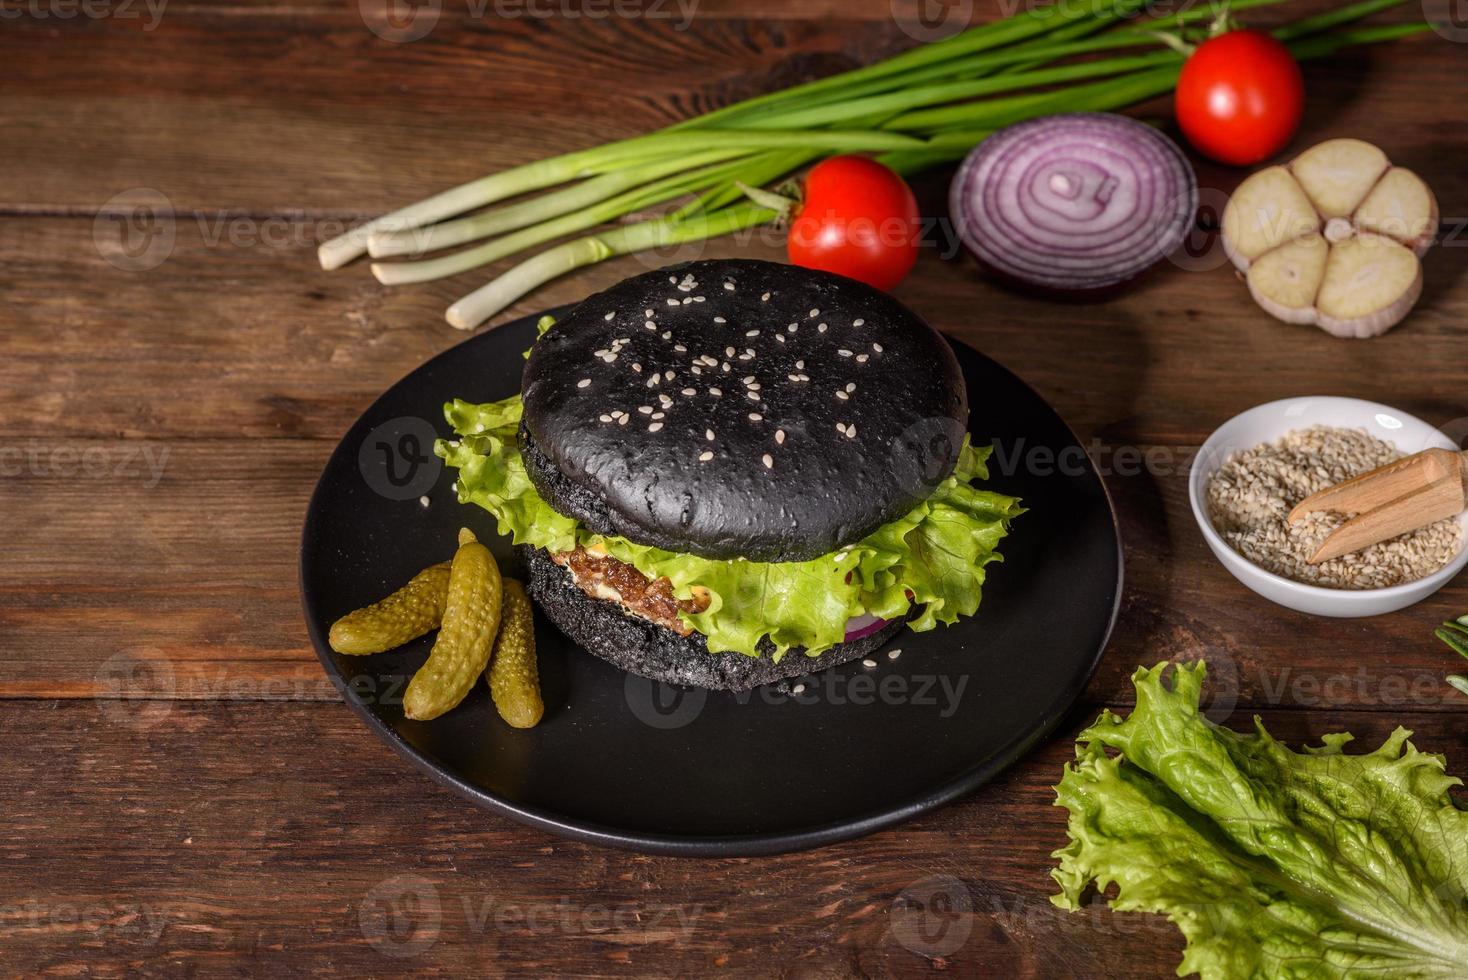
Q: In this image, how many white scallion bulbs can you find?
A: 4